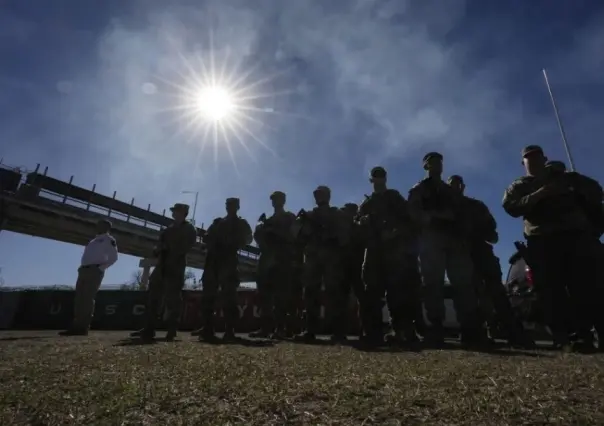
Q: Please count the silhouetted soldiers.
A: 10